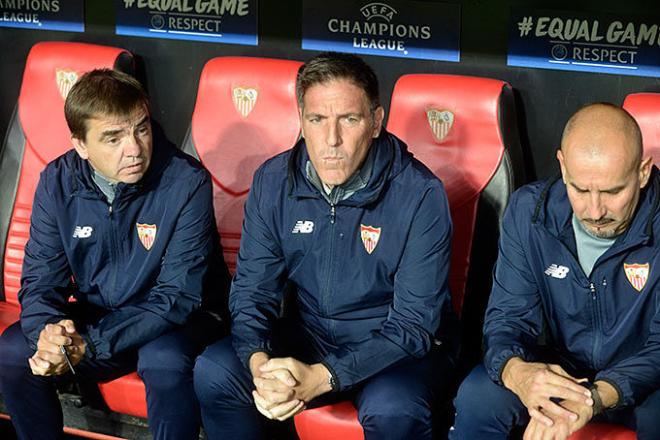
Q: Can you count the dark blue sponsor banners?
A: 4